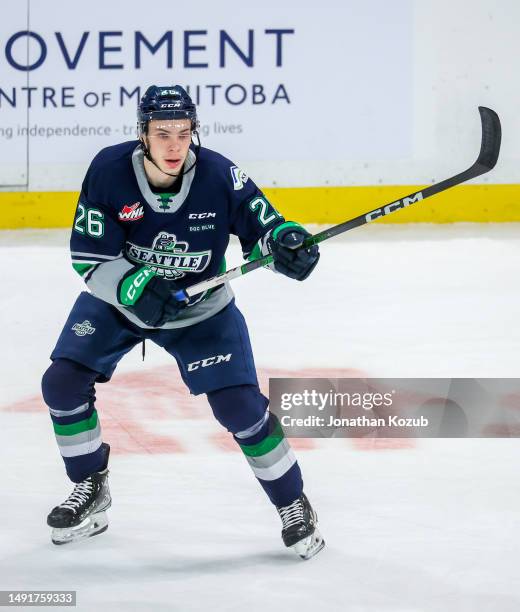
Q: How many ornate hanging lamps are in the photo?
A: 0